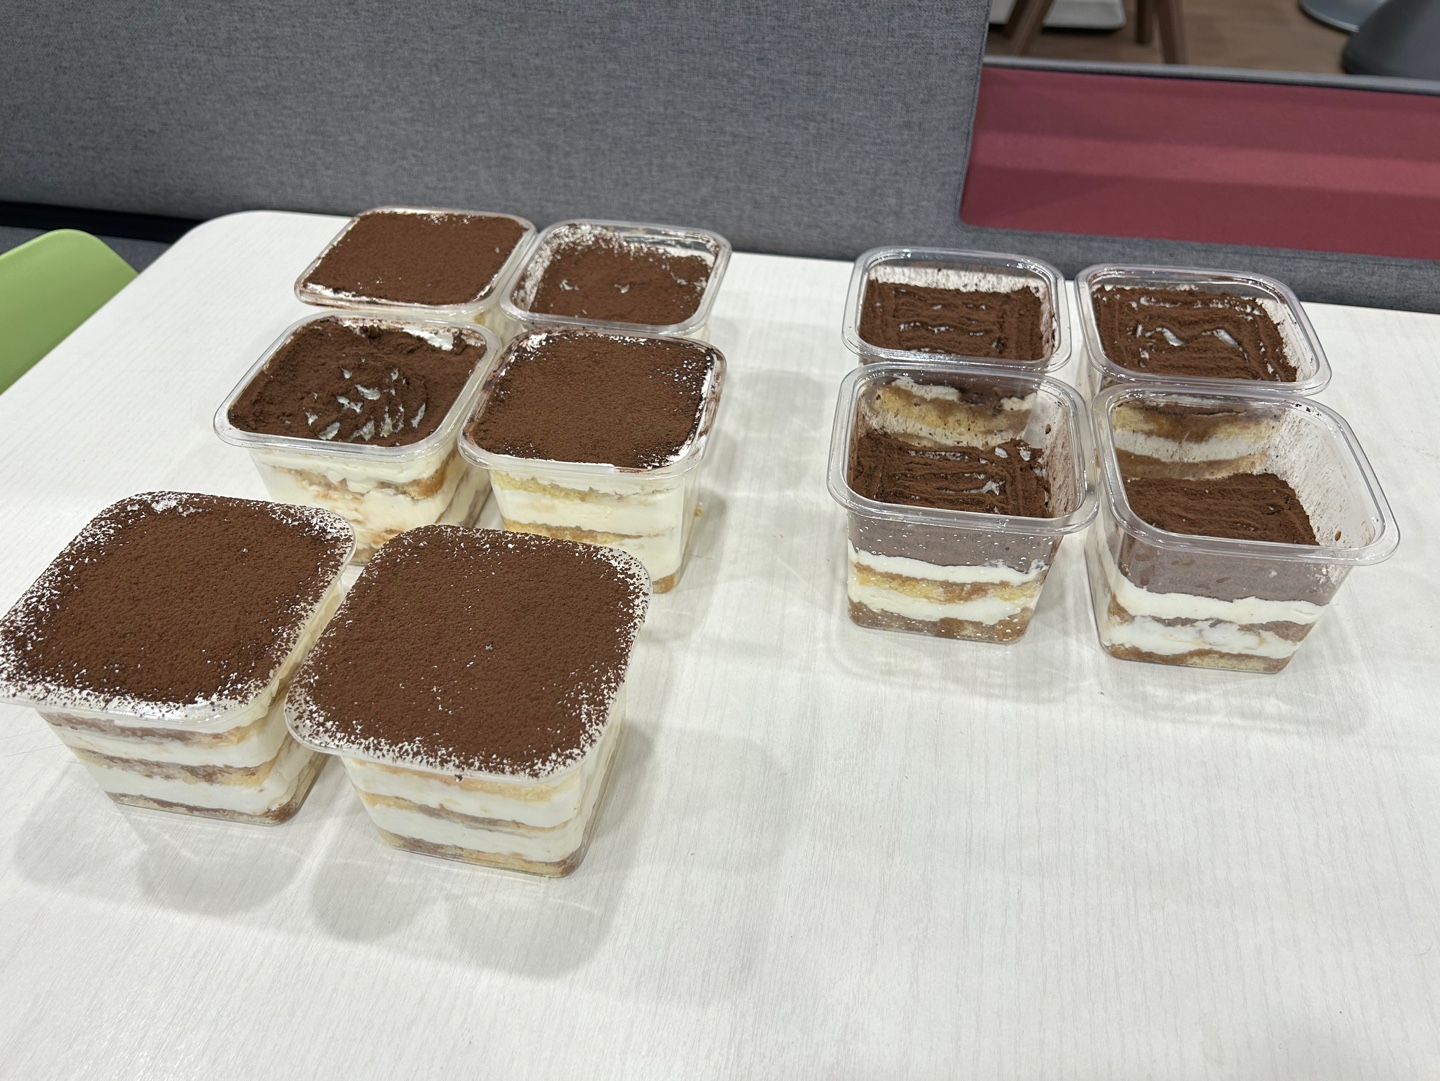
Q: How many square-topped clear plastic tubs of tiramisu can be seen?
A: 10